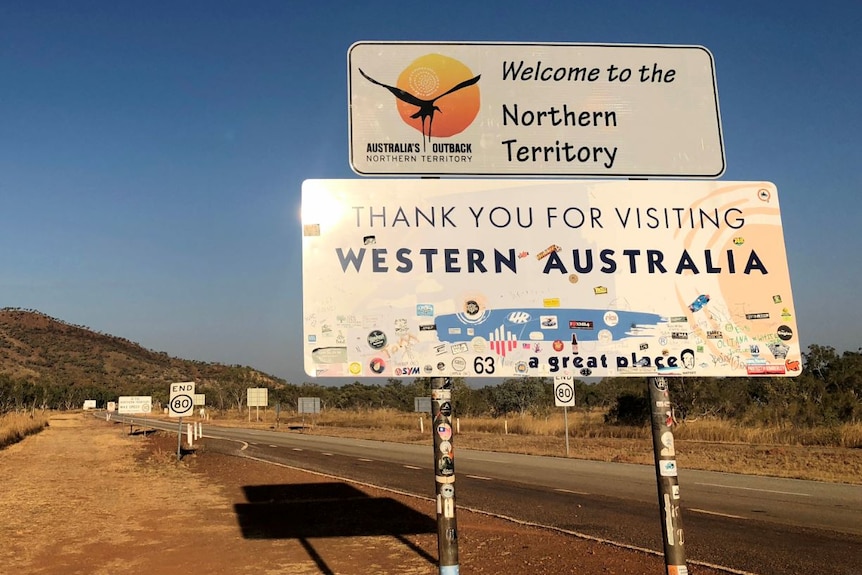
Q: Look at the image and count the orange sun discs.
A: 1